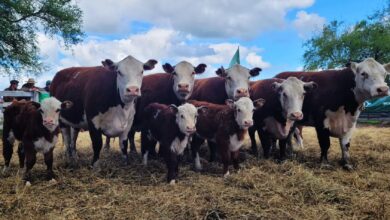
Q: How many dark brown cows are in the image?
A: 8